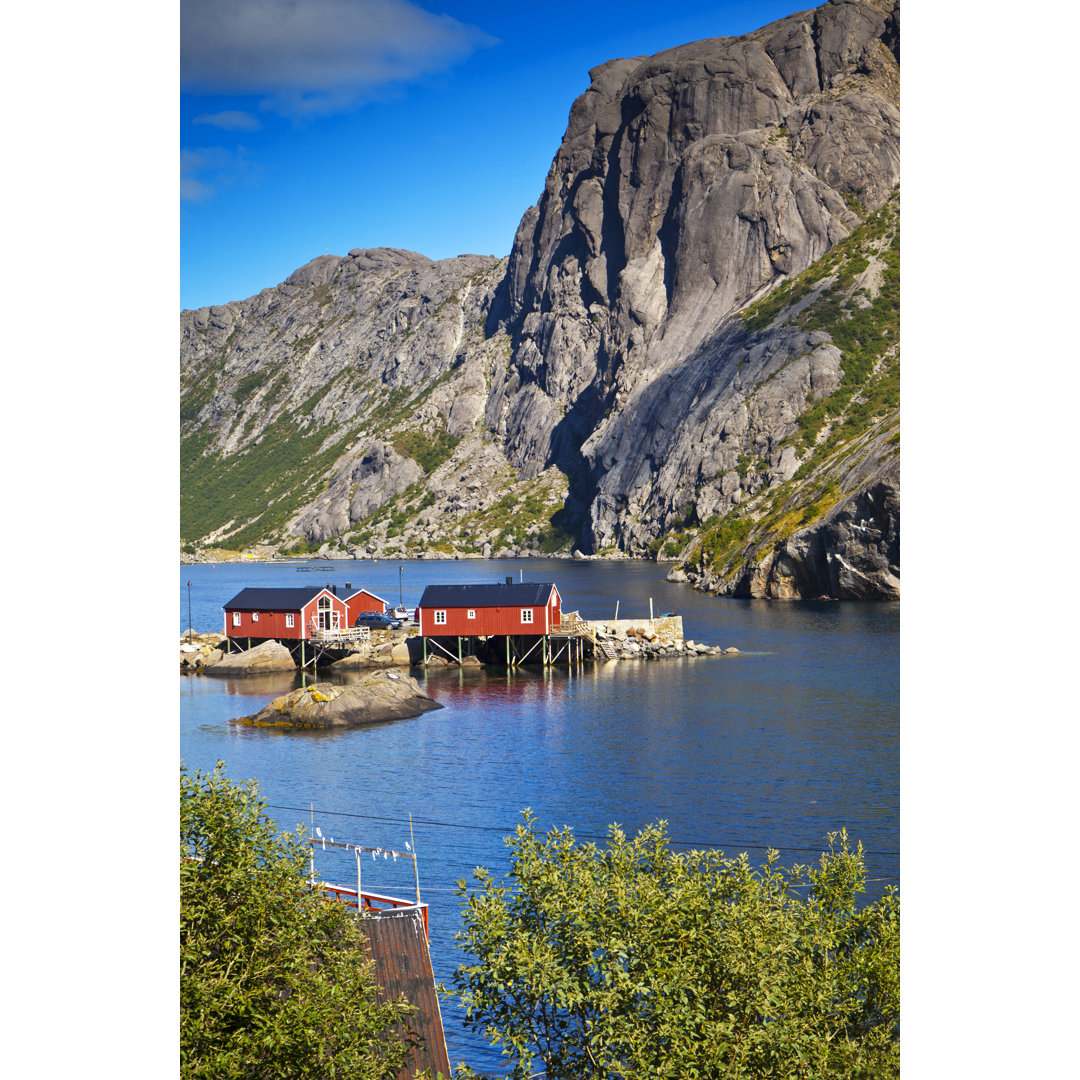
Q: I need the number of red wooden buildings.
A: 3